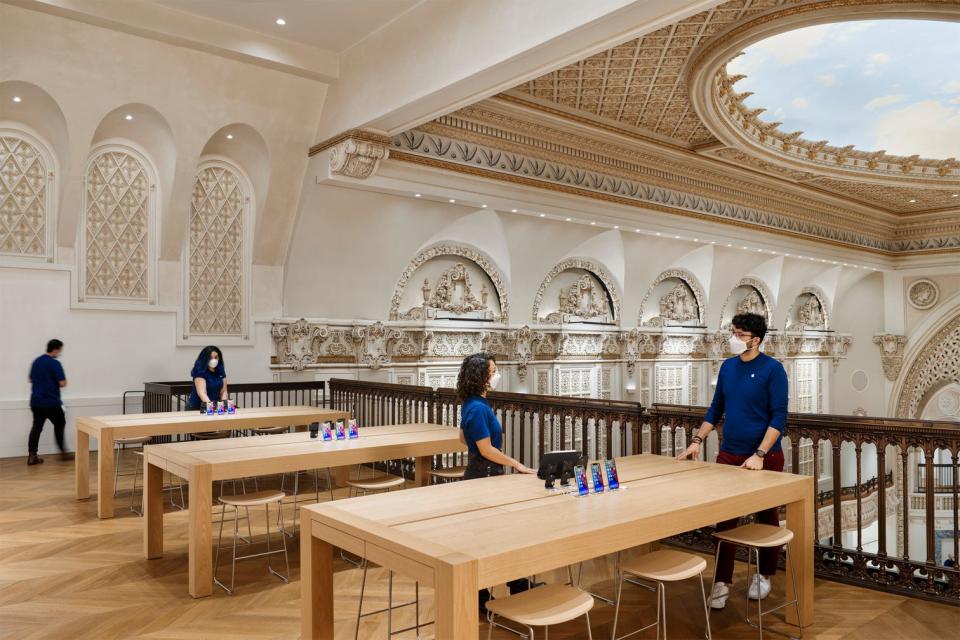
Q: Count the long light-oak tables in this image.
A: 3